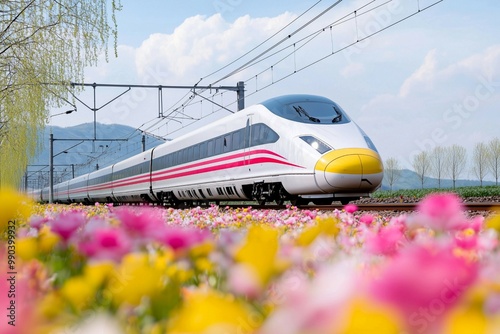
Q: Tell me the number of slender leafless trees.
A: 6